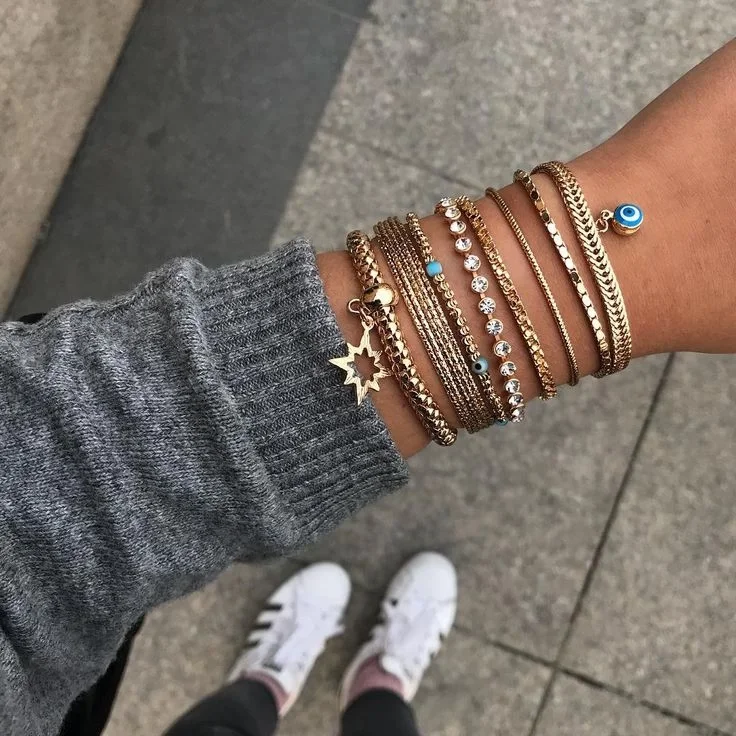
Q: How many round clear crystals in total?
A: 13